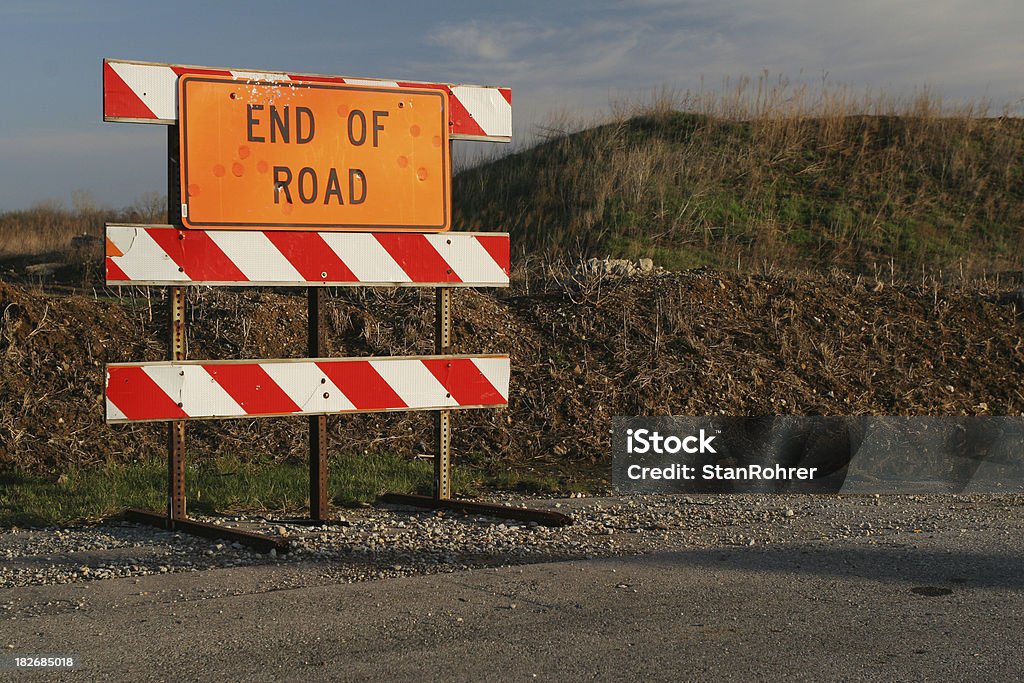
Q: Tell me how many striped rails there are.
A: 3